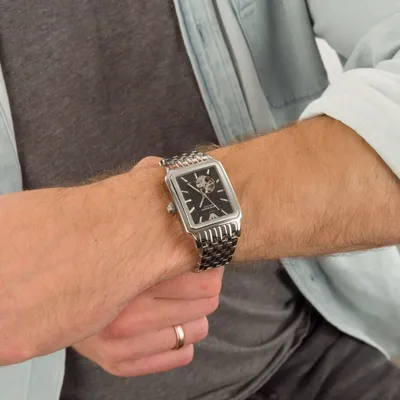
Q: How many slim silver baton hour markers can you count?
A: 11